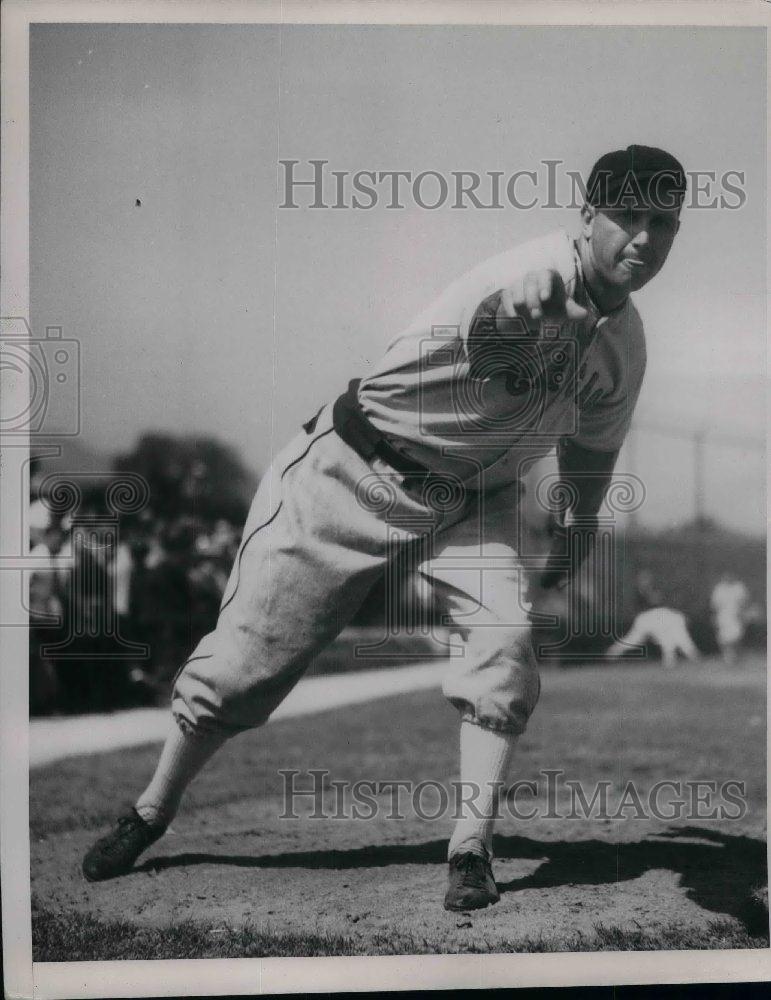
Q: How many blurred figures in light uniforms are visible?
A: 2